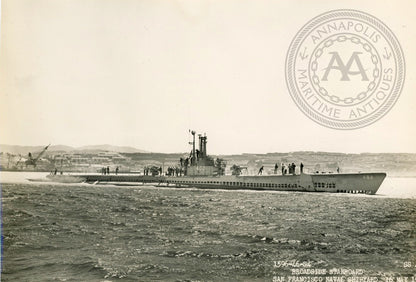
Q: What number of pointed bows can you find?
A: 1